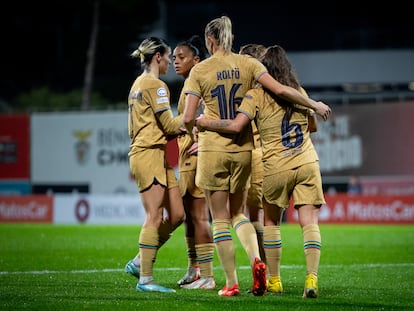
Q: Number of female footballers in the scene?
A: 5